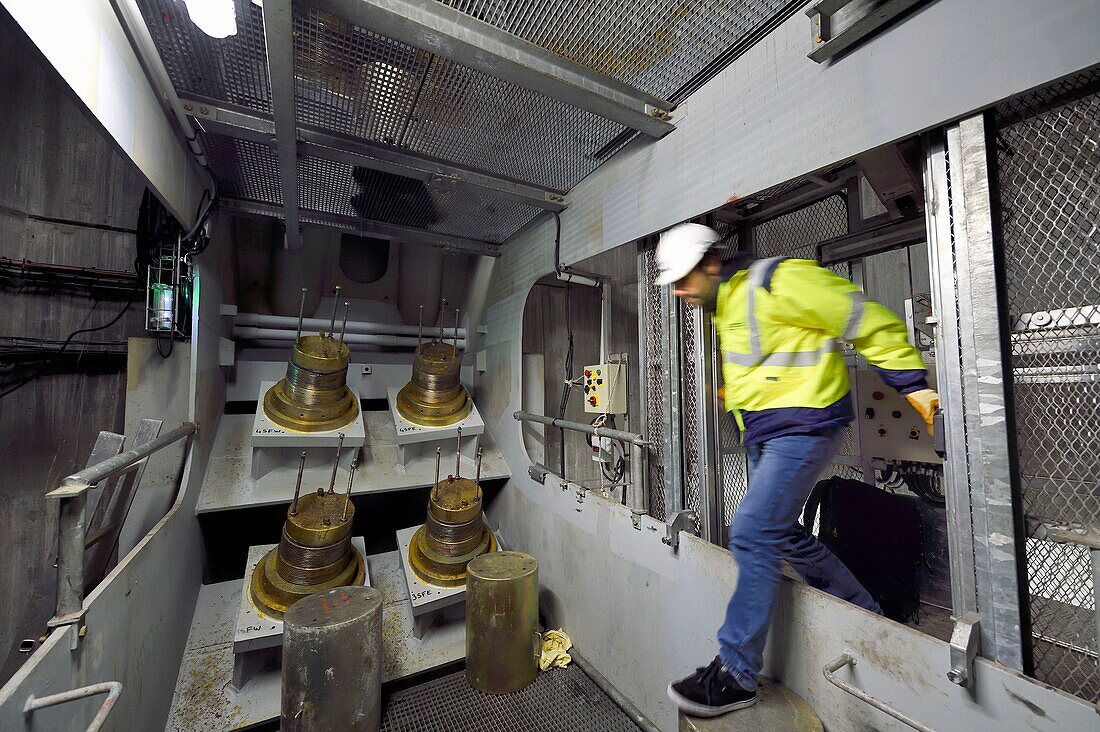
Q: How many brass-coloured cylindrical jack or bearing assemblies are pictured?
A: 4